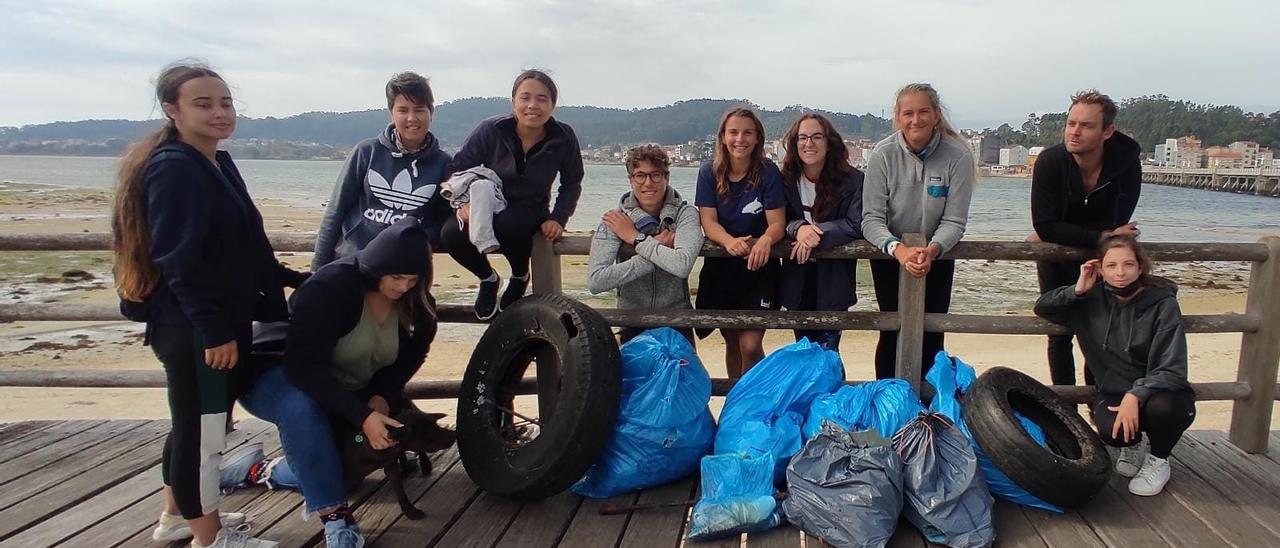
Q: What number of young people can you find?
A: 10